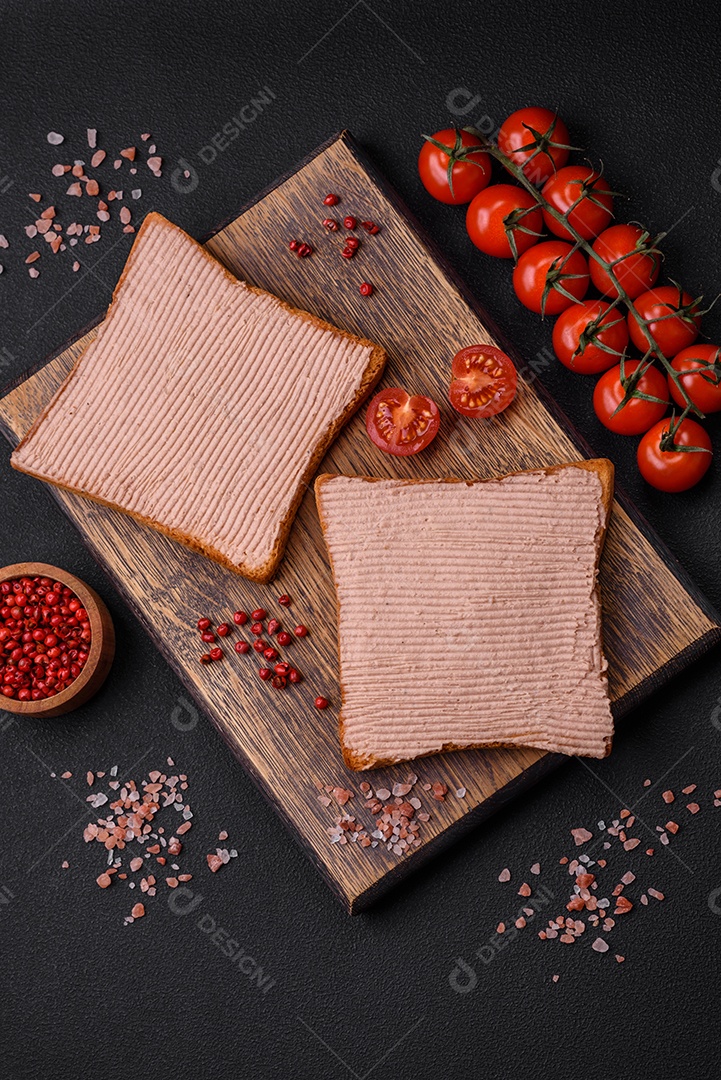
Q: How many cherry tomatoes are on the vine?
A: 11